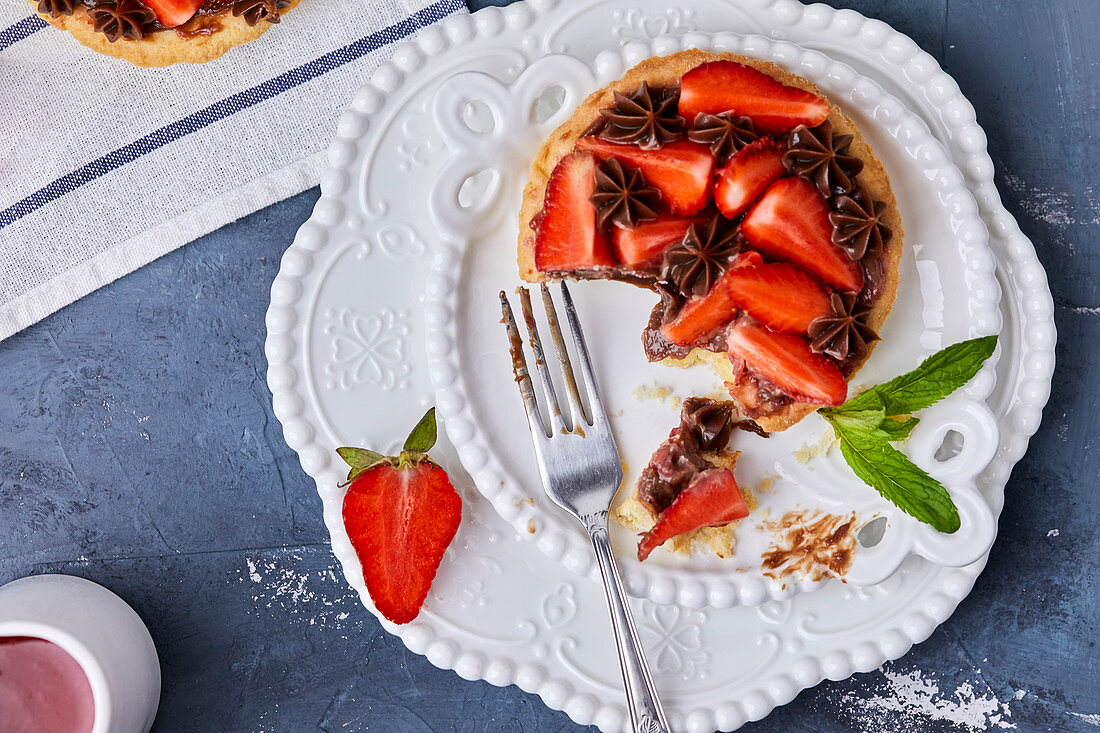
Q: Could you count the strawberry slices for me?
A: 12